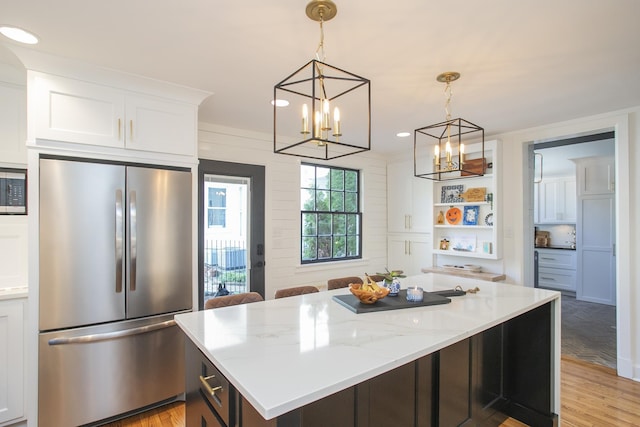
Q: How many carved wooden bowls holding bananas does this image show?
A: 1